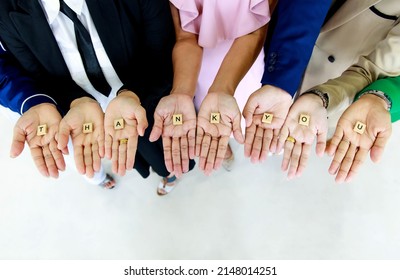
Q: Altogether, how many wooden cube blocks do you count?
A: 8